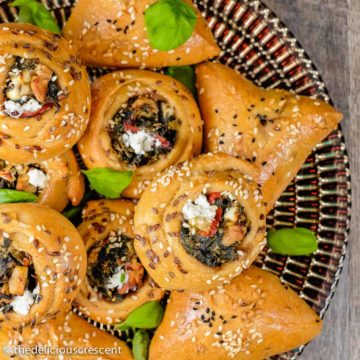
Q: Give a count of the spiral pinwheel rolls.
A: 6